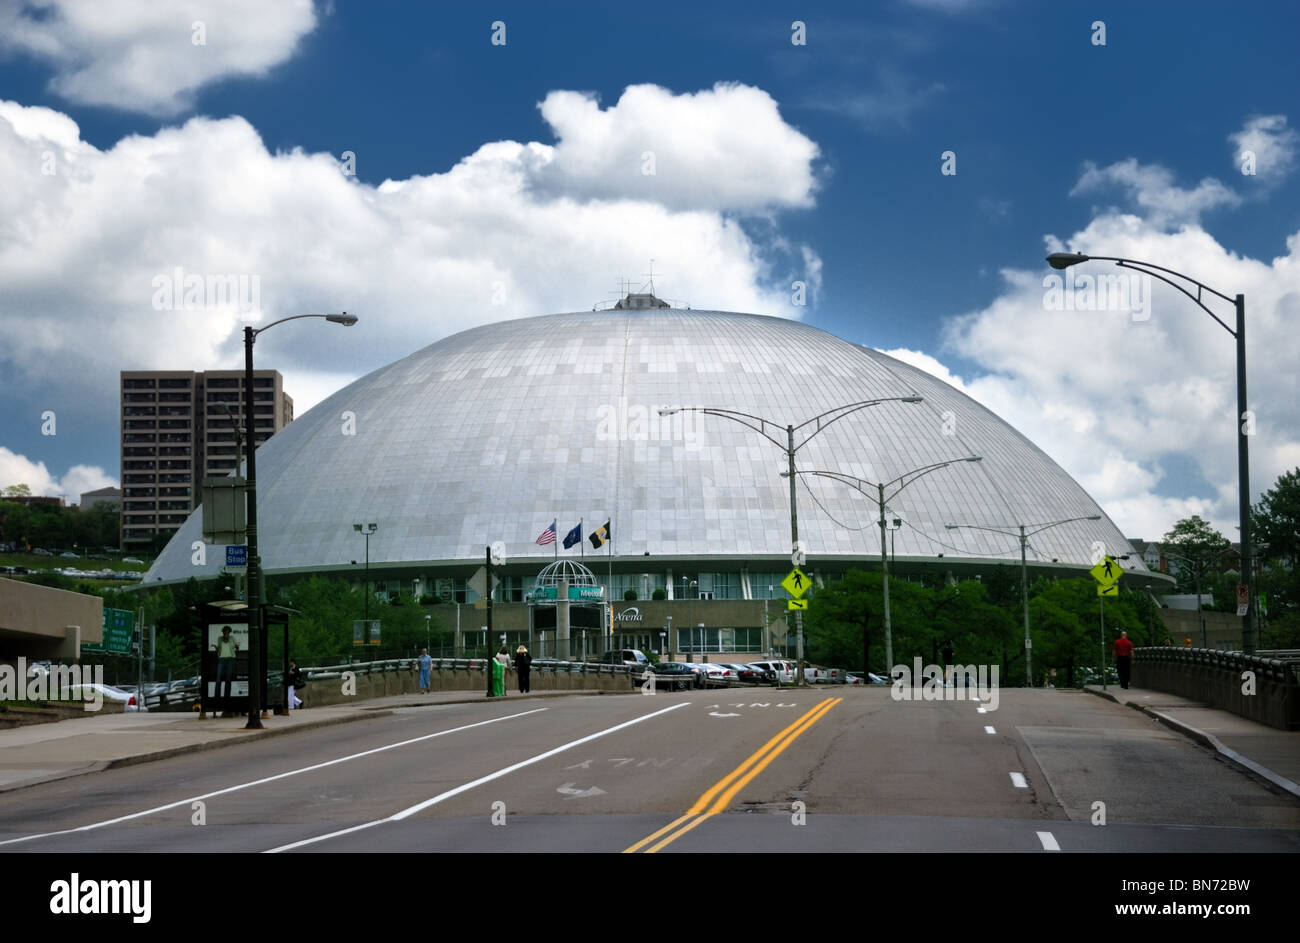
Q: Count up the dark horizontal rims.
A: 1